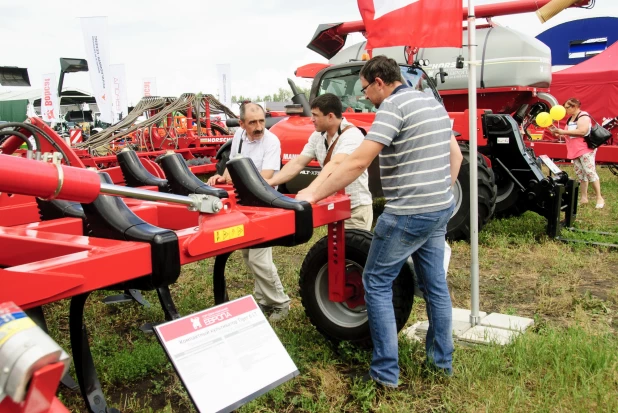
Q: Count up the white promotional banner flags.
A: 5